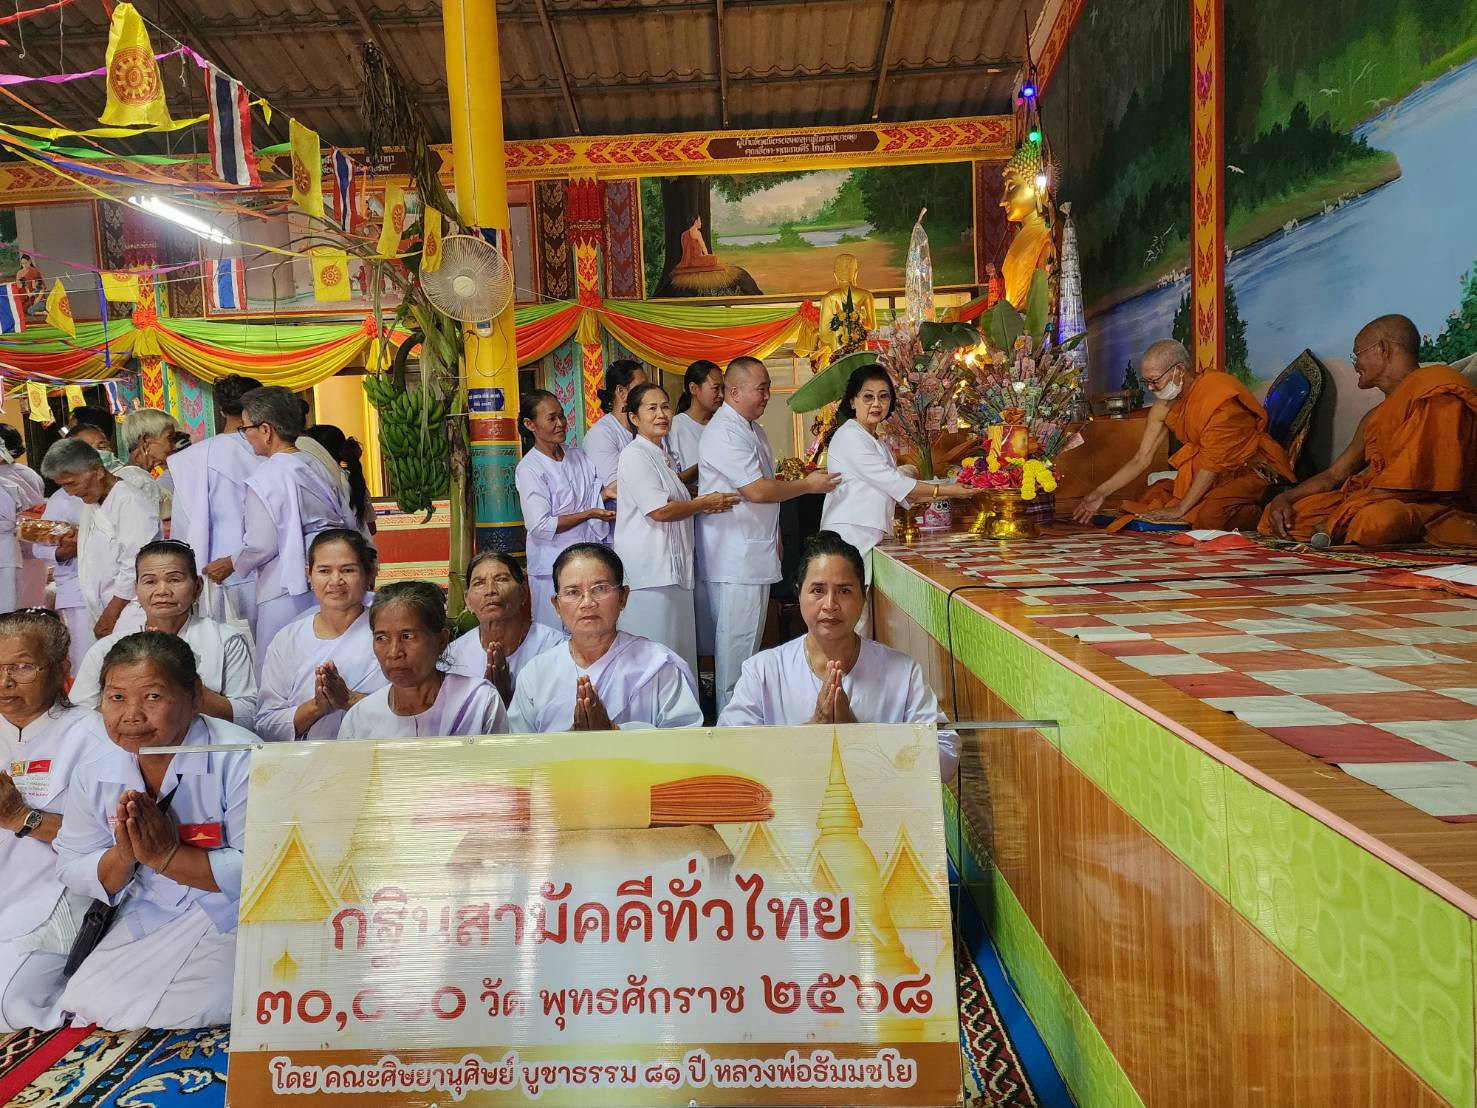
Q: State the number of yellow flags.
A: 9